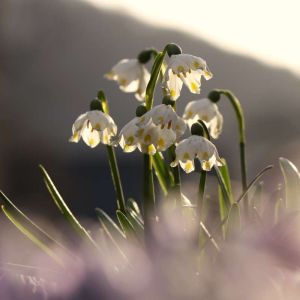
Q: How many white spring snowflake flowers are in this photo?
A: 7